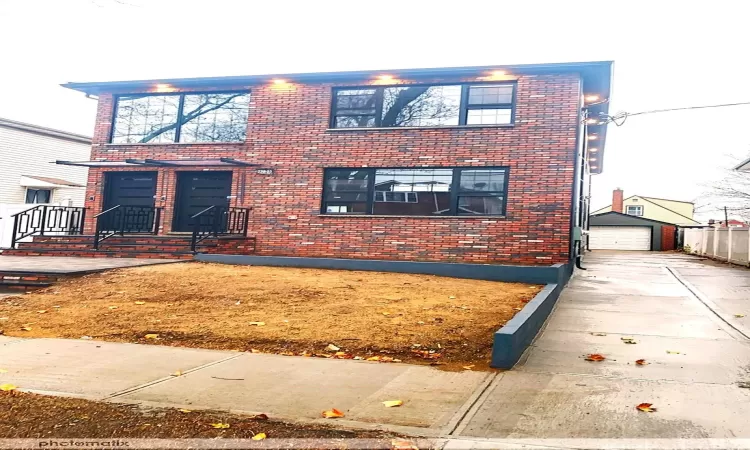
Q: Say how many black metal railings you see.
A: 3